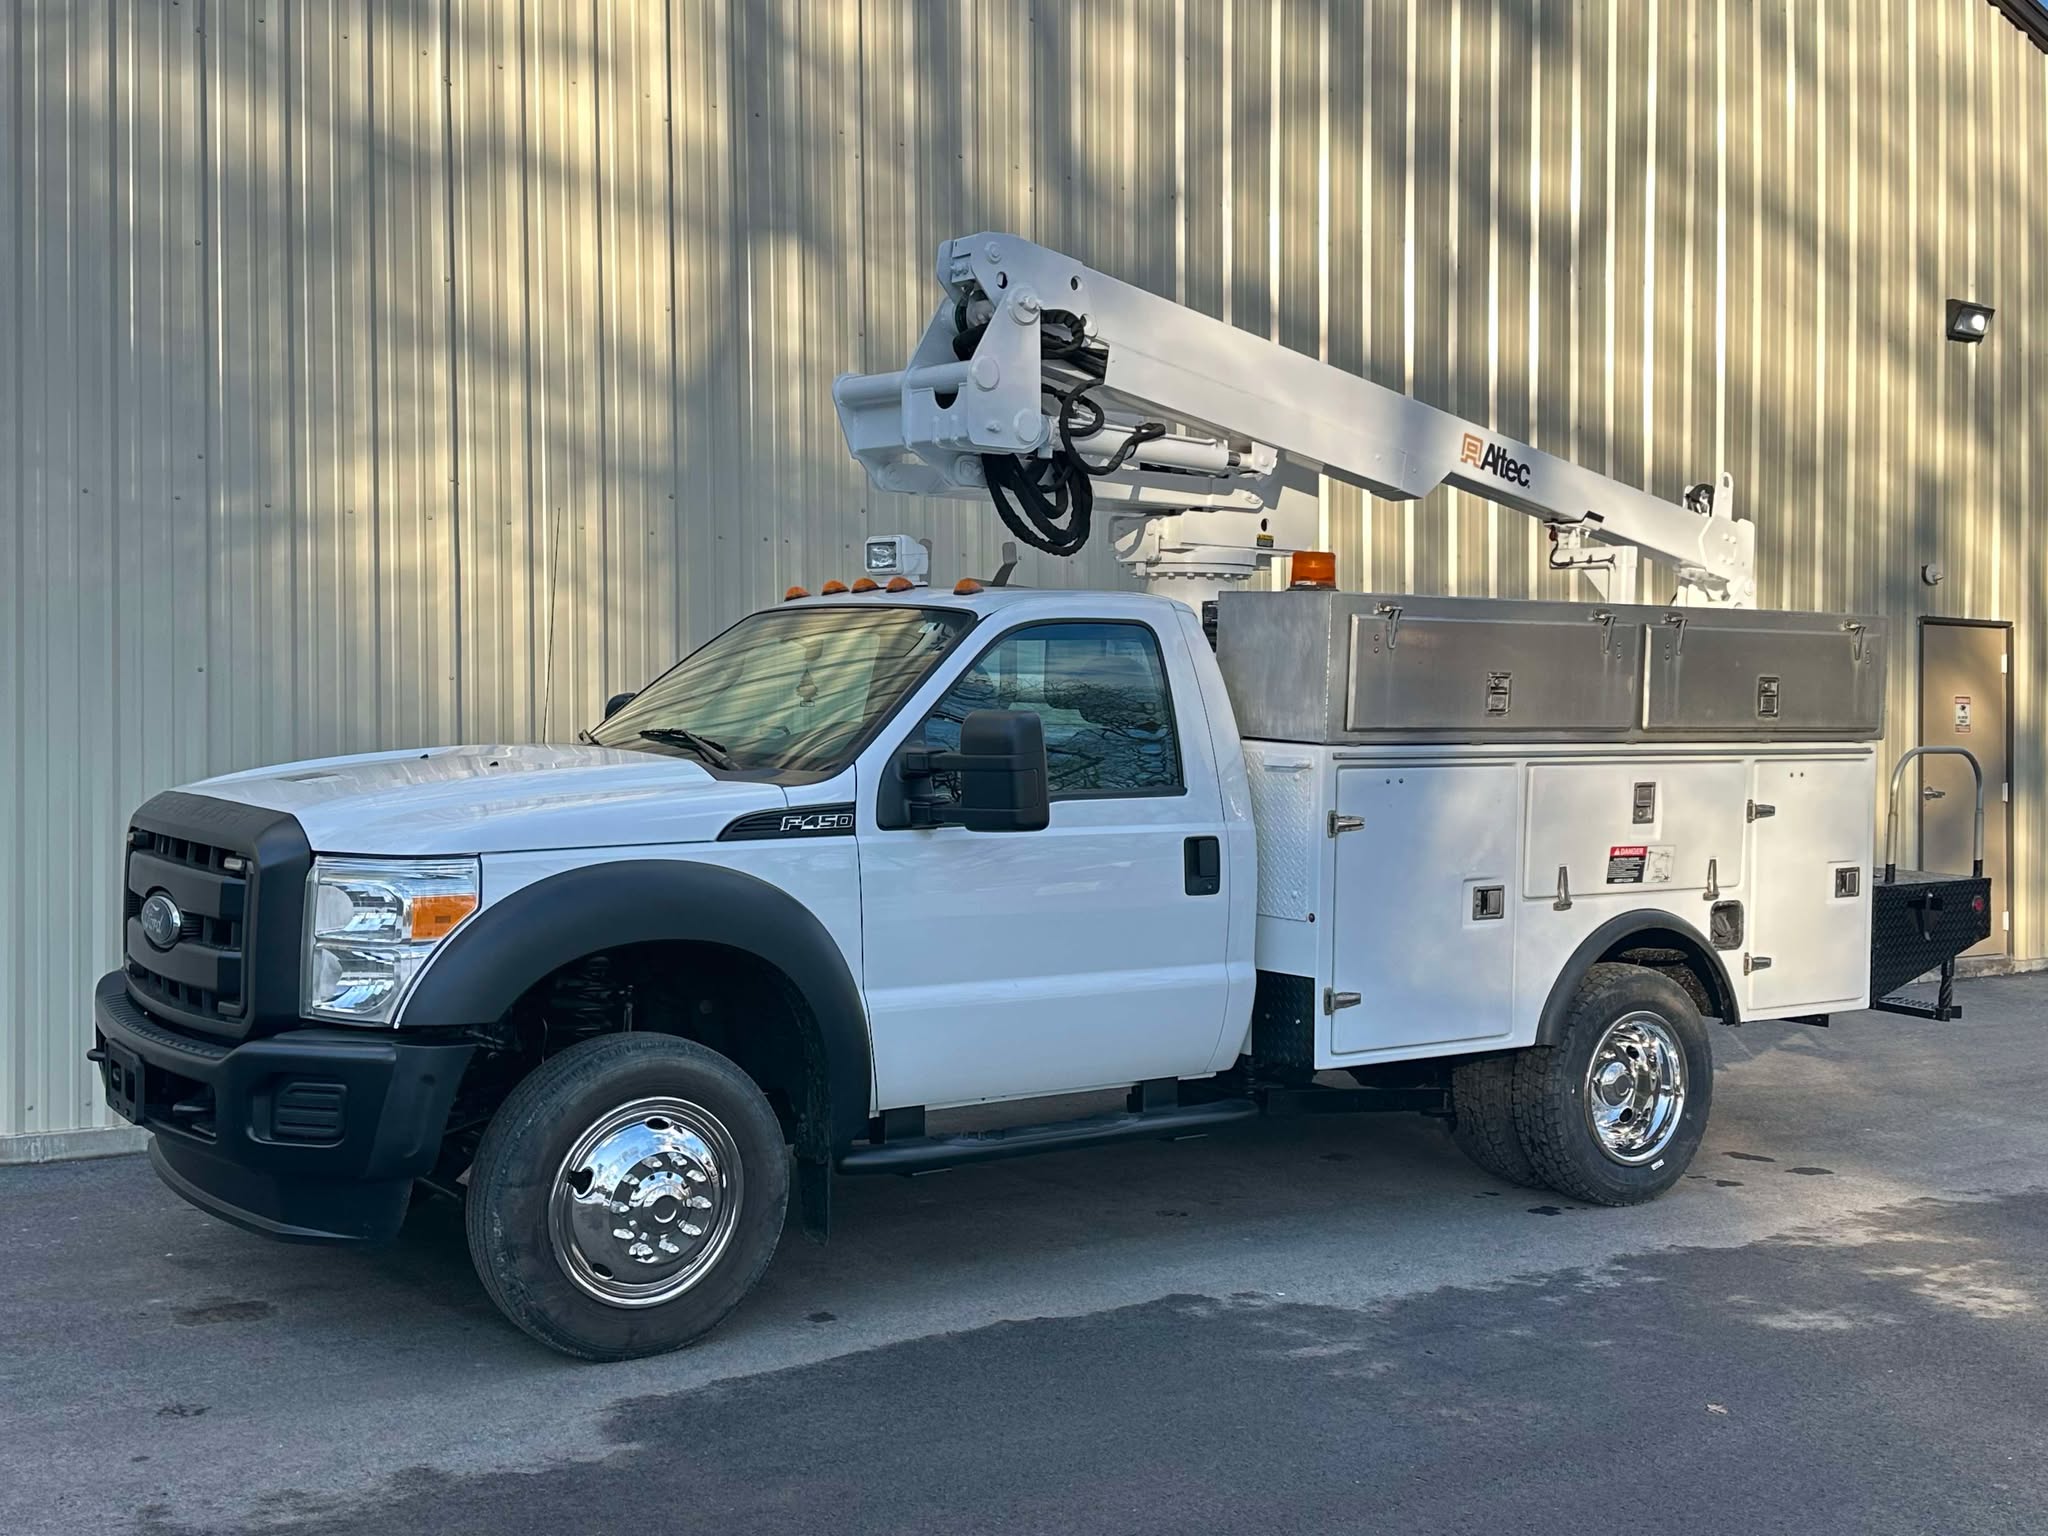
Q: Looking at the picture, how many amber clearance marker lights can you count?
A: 5